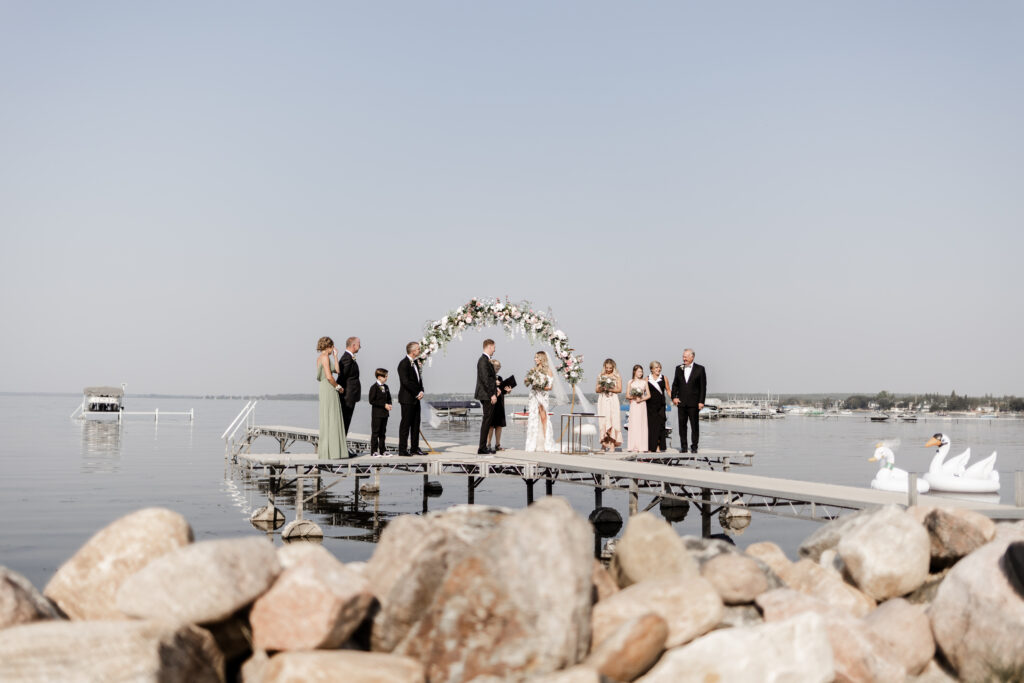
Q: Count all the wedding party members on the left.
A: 4